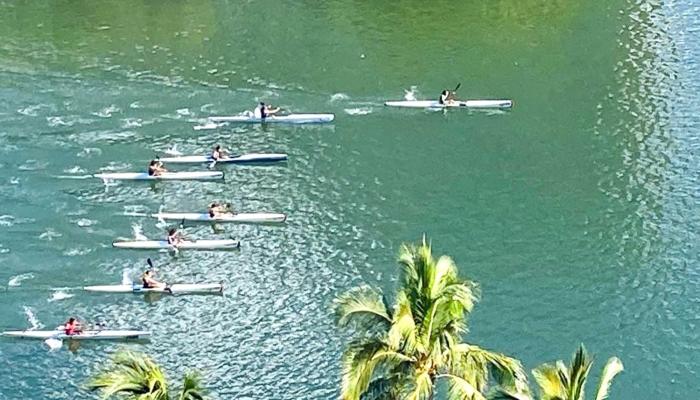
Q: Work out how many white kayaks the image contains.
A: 8